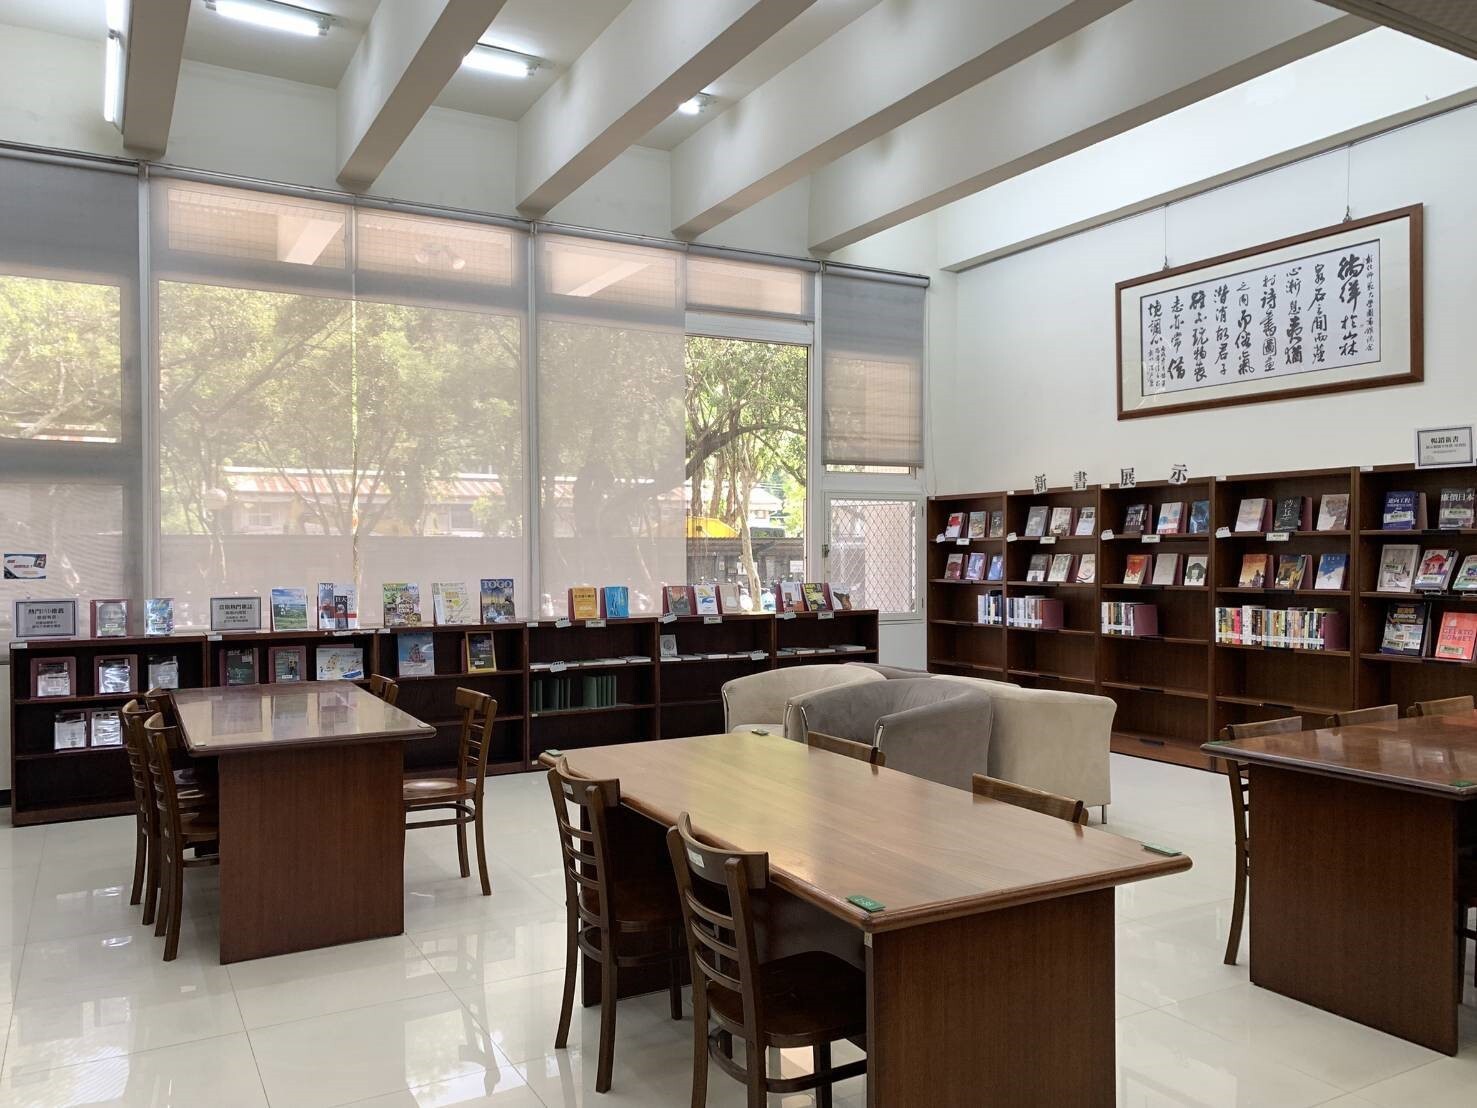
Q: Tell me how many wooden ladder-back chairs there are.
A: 12